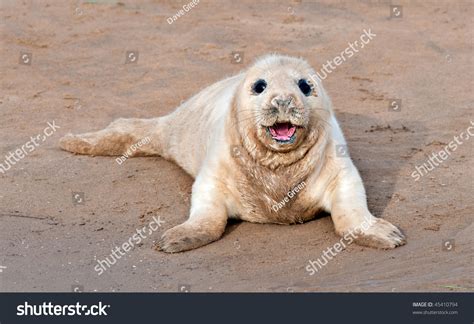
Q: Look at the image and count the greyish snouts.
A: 1